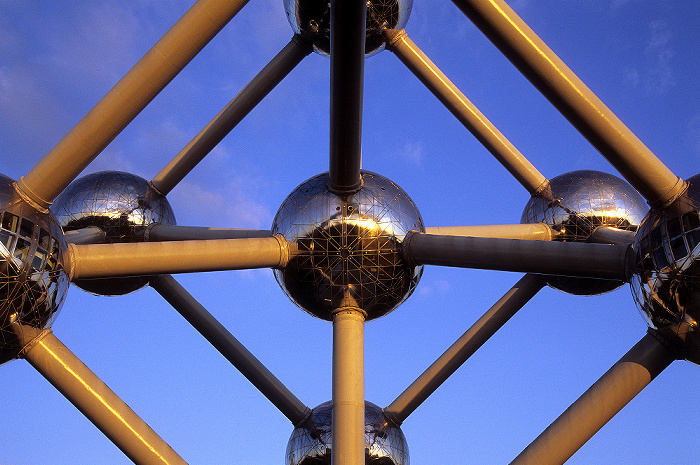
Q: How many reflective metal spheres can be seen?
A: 7